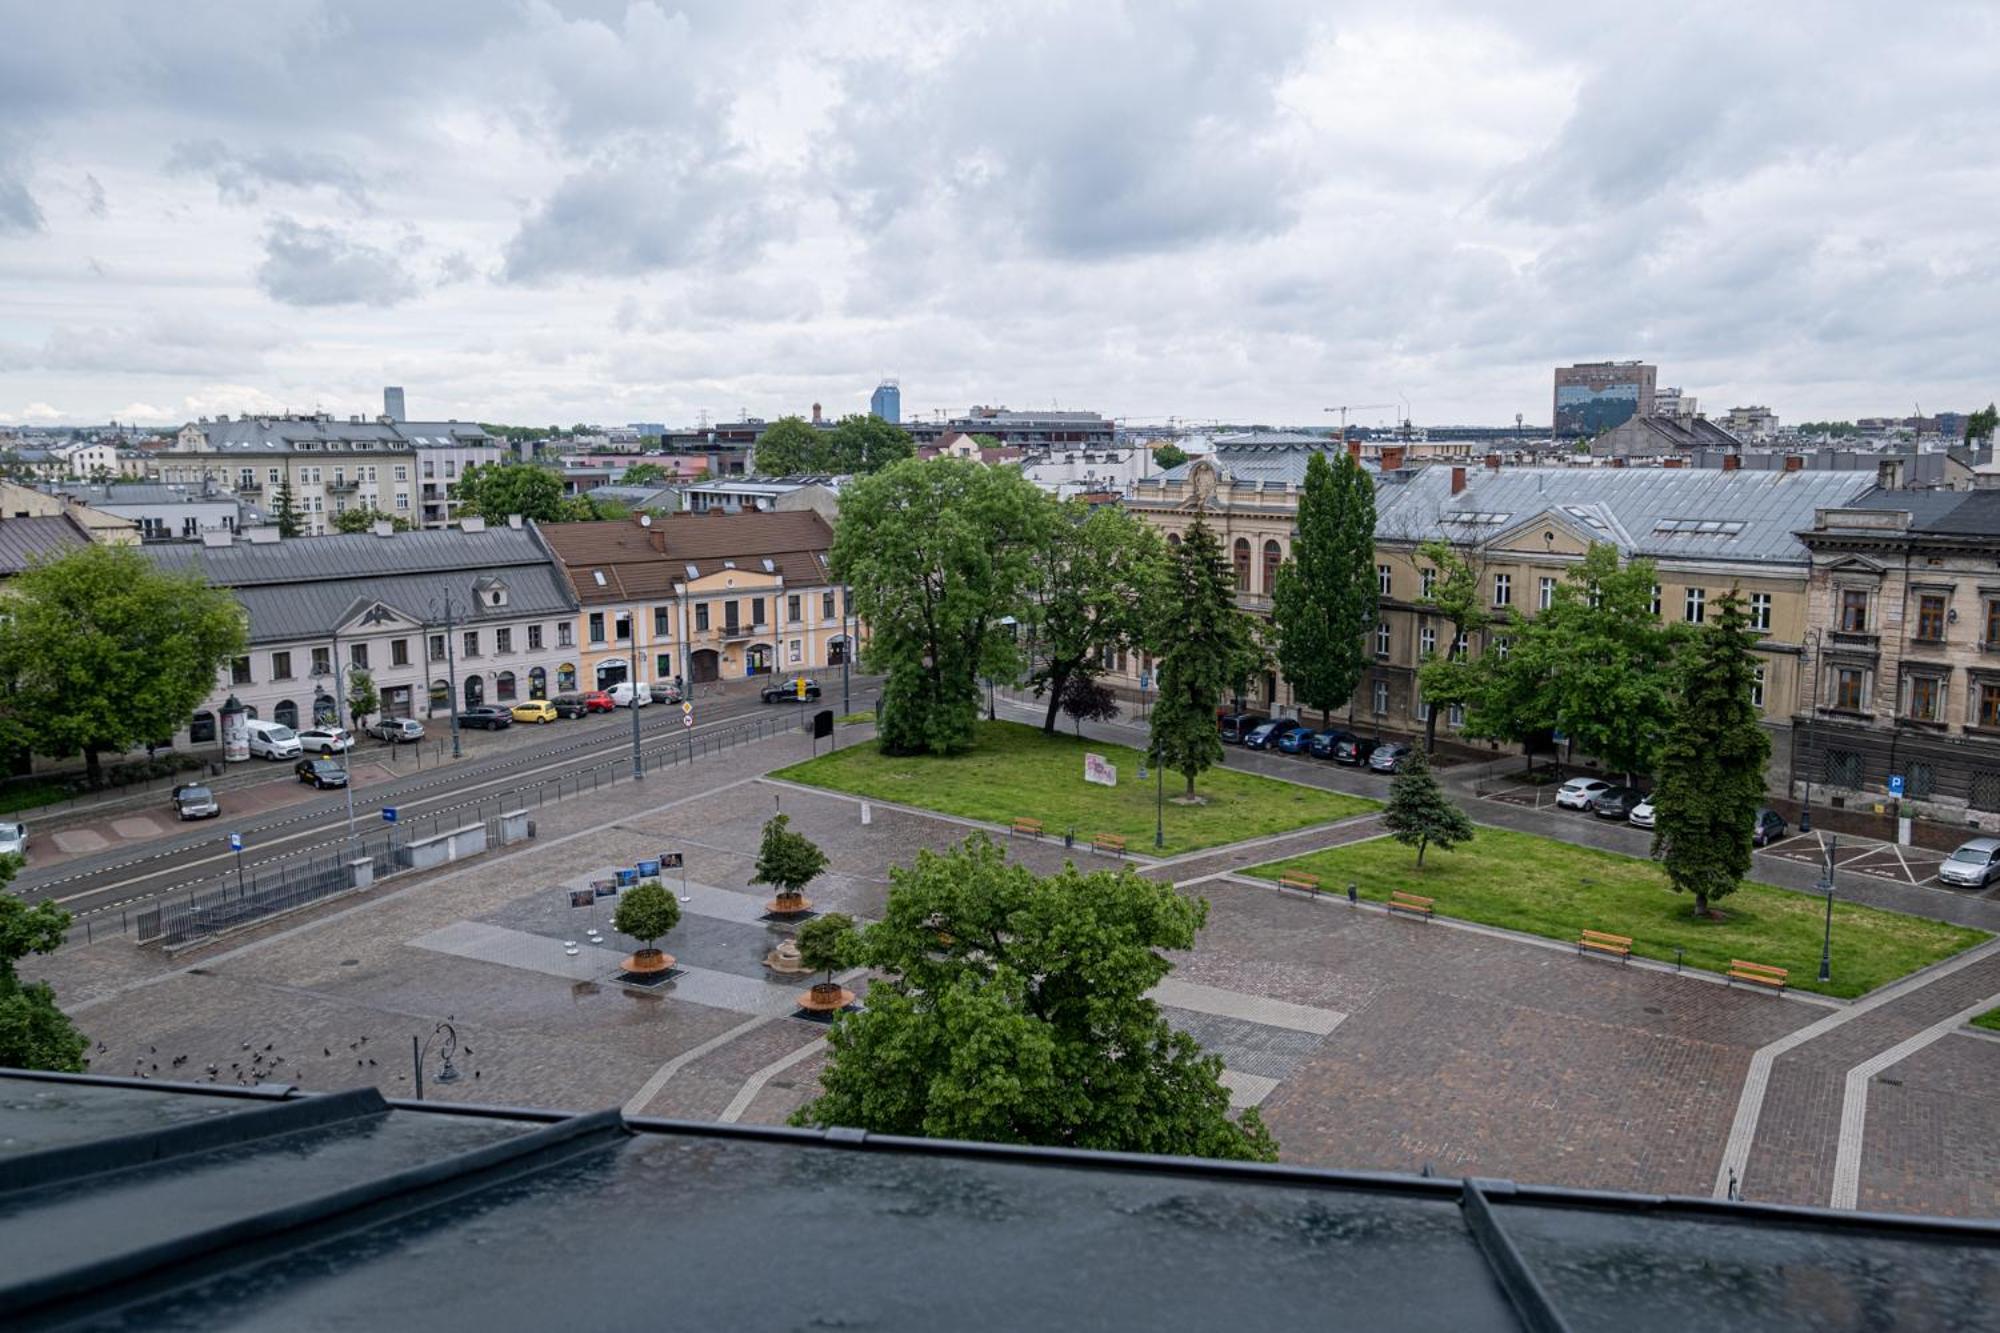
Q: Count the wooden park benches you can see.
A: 6